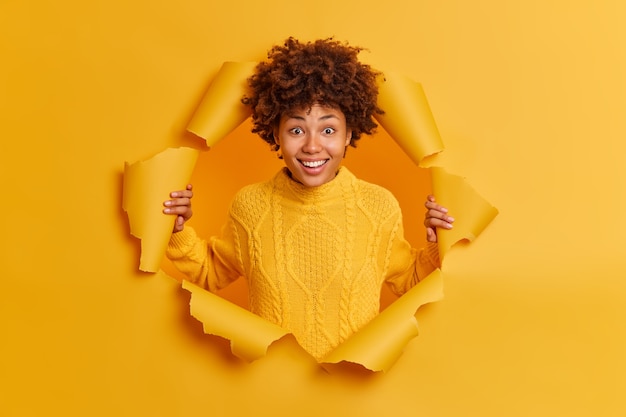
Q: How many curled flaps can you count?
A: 6